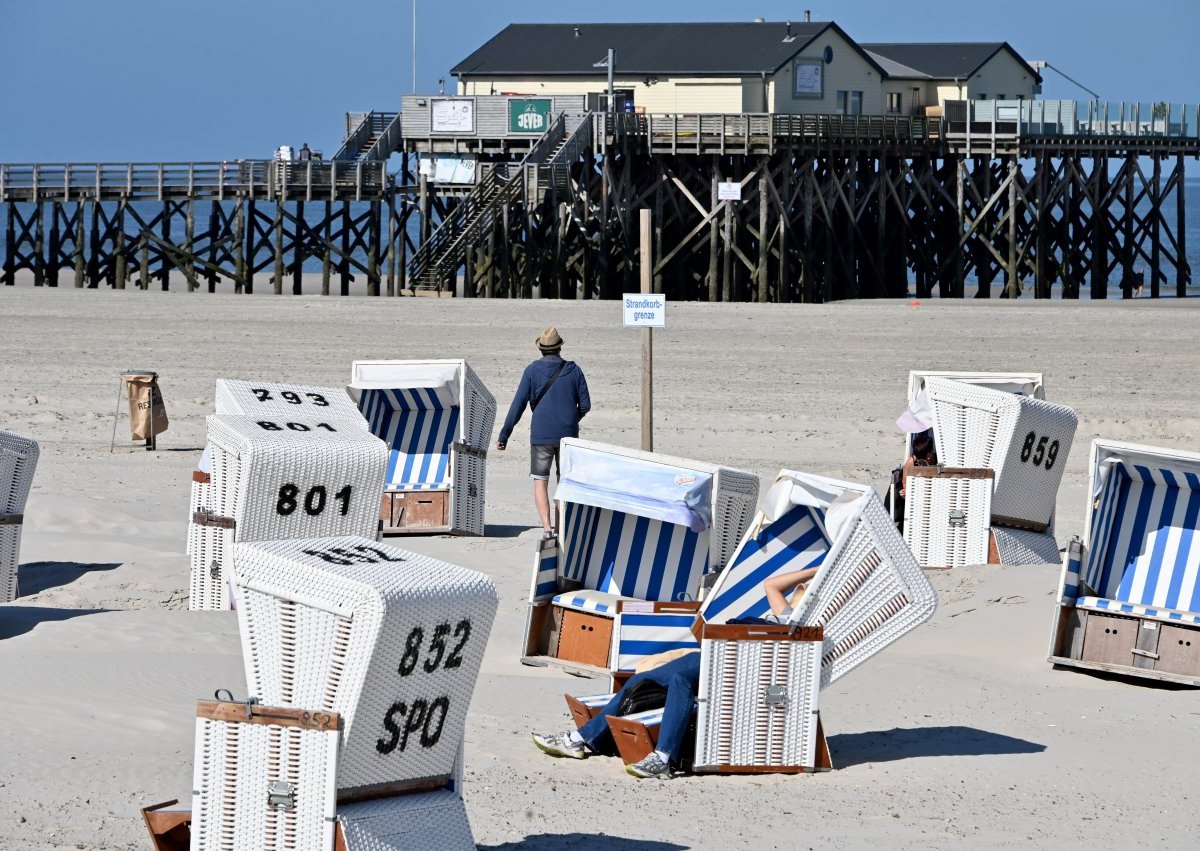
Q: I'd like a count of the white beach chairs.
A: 10